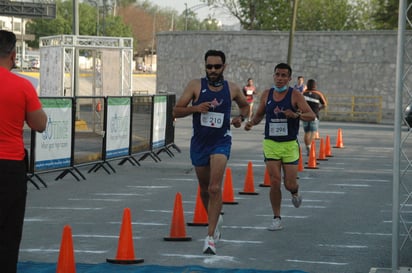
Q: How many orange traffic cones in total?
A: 13